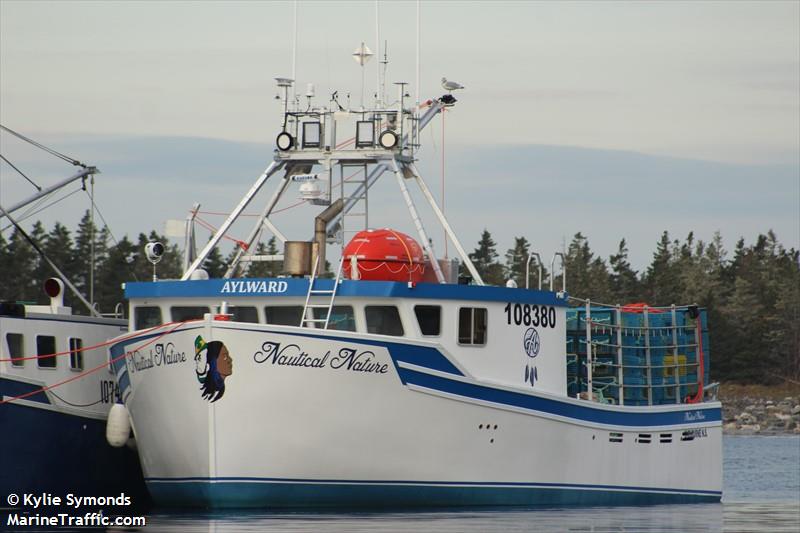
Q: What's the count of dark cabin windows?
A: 11